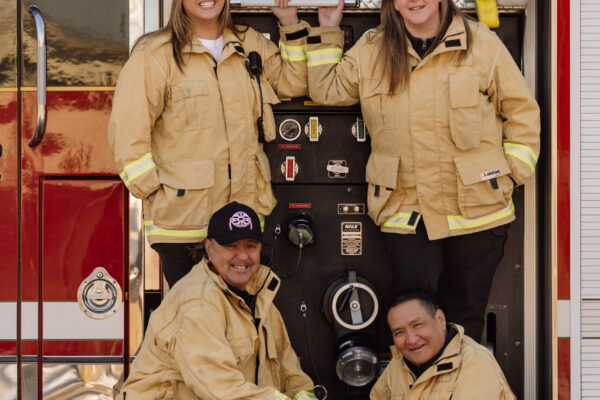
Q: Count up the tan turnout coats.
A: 4